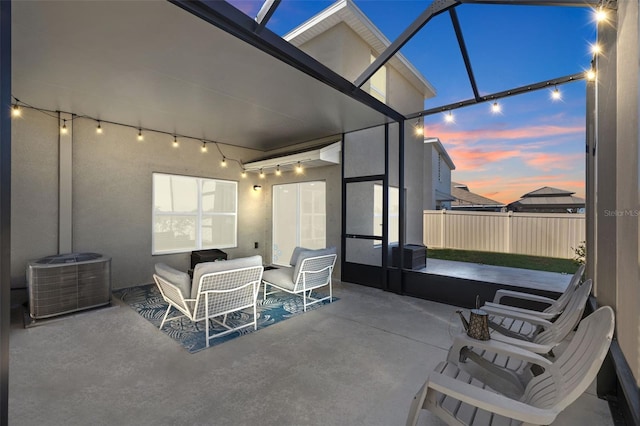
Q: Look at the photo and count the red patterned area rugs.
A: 0